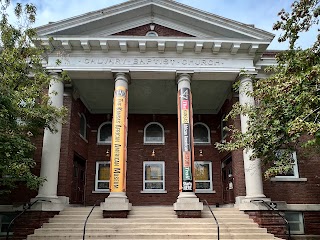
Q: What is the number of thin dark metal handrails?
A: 4